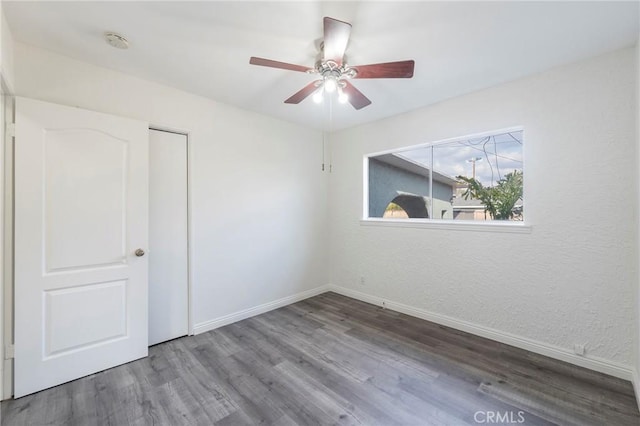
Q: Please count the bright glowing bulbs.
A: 3